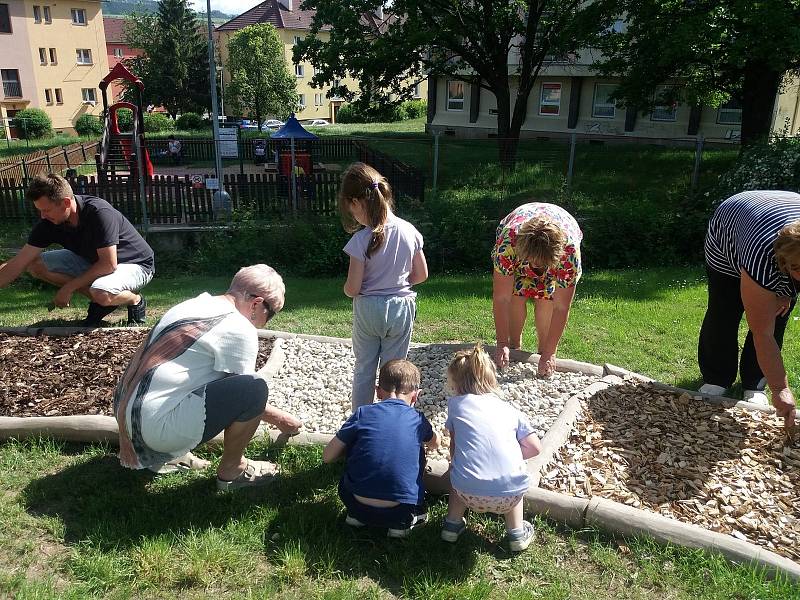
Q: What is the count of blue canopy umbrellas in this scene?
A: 1